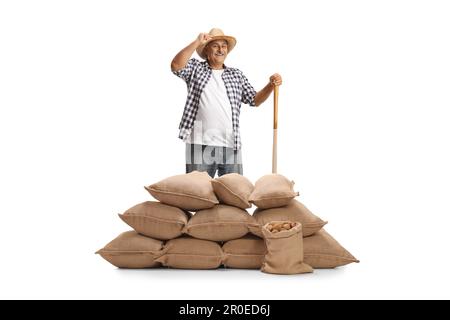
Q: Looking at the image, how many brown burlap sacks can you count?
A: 11